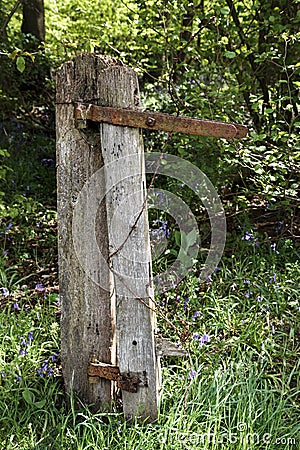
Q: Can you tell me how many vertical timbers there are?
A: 2